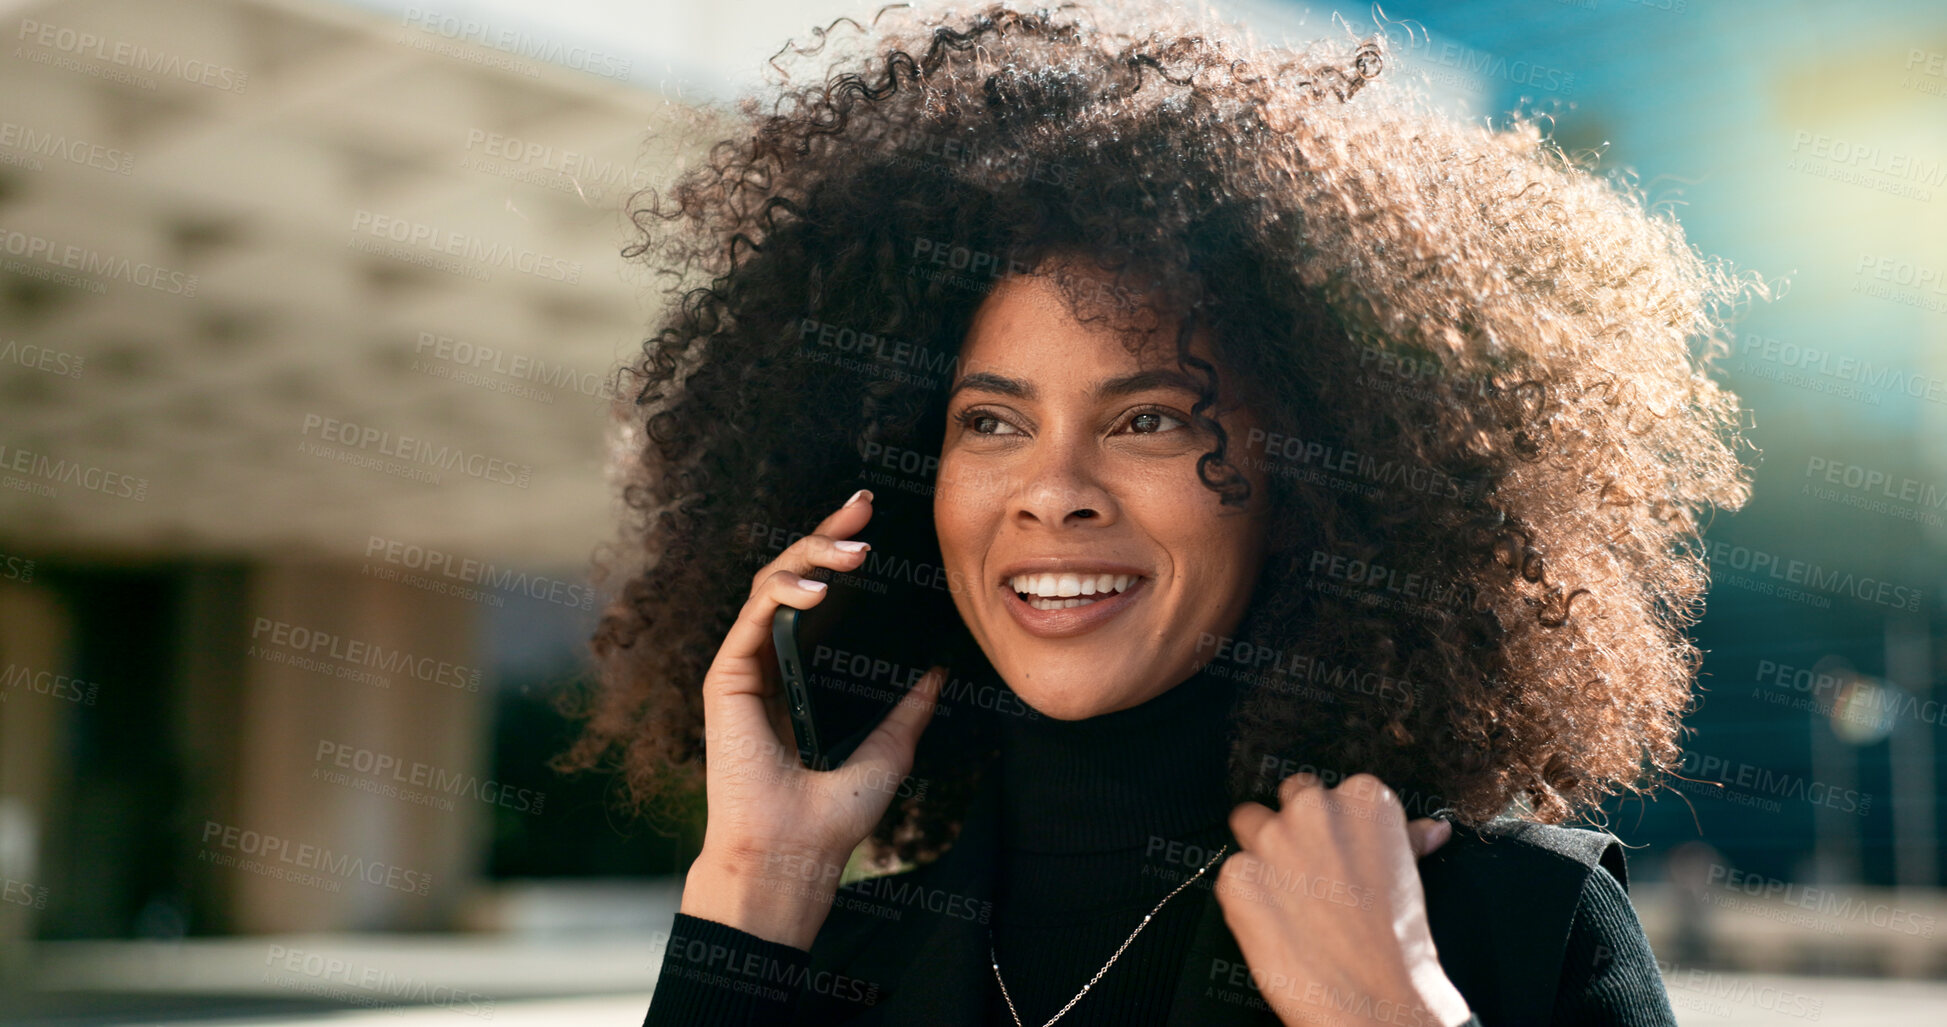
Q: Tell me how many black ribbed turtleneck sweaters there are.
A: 1